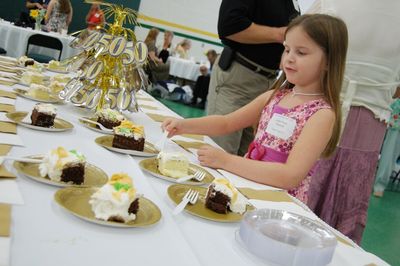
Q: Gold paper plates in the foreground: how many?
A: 7